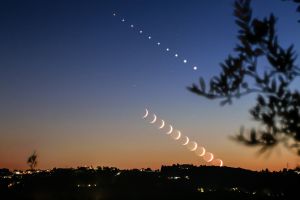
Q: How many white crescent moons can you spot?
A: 10